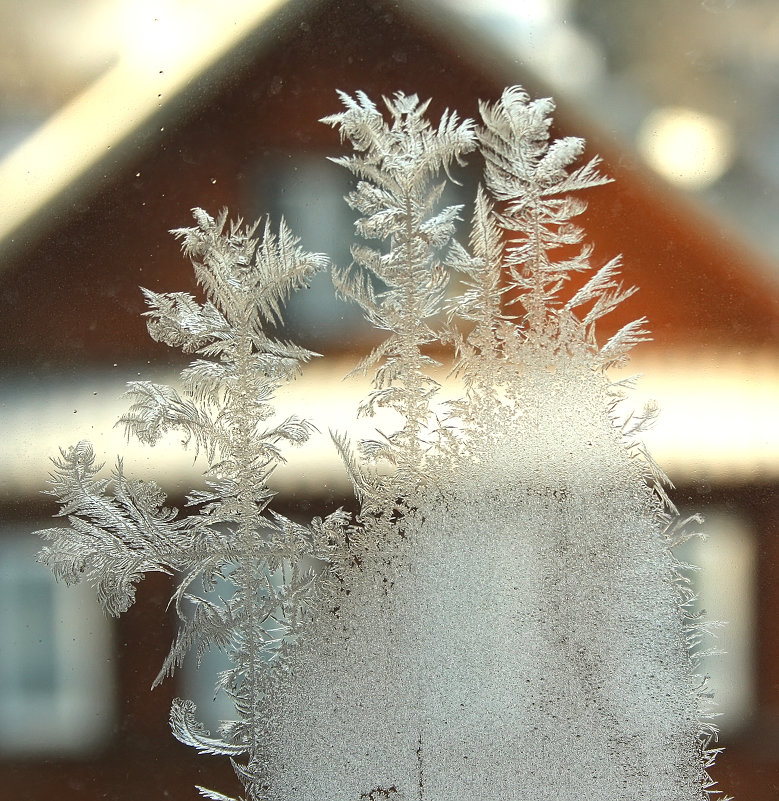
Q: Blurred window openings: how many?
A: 4